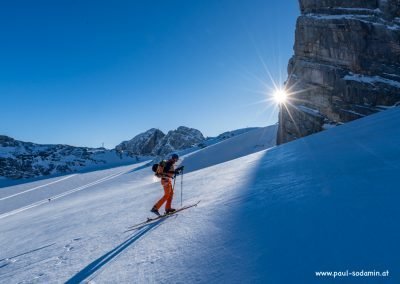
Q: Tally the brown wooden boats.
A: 0